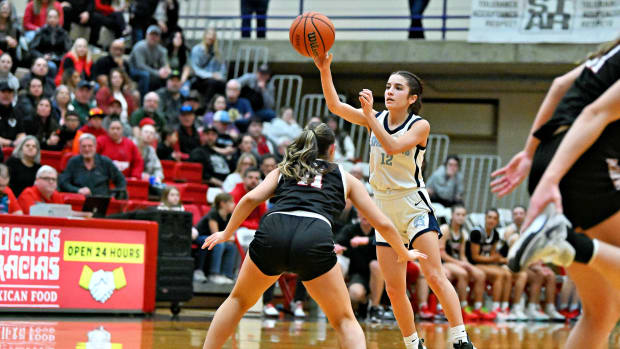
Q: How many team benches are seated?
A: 1